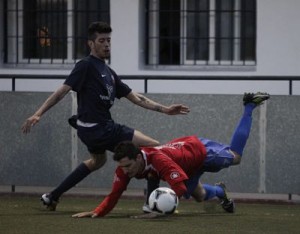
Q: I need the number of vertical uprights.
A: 3